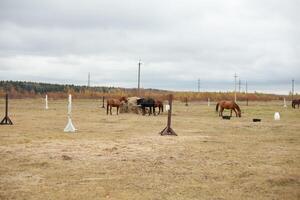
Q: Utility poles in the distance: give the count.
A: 7